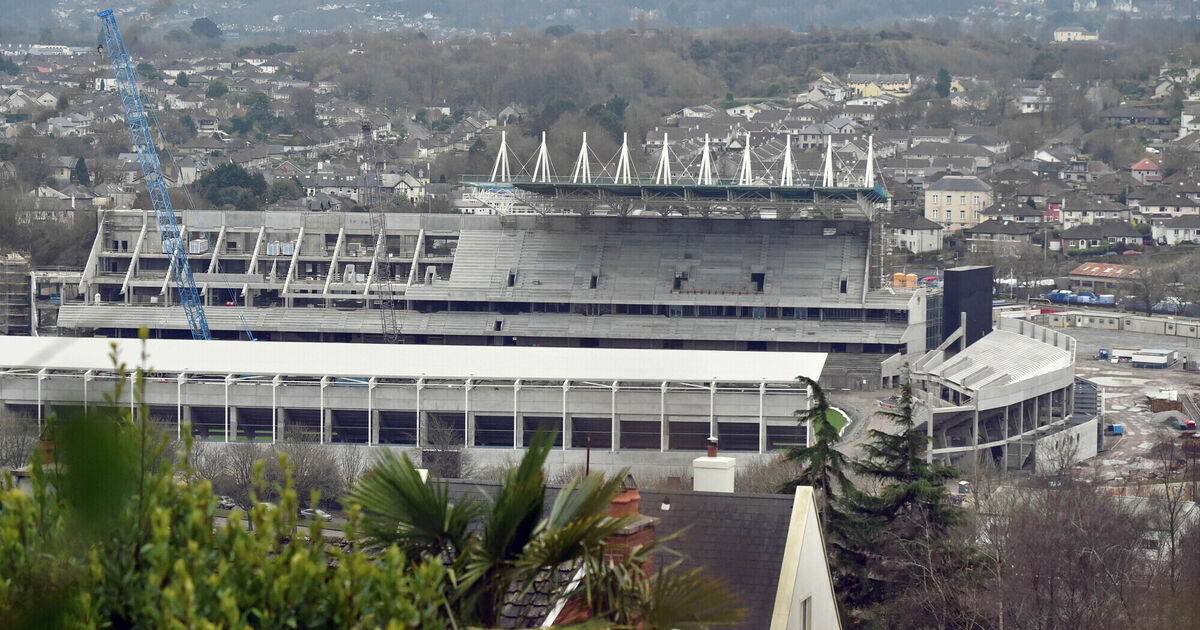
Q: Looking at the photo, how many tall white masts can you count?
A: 10